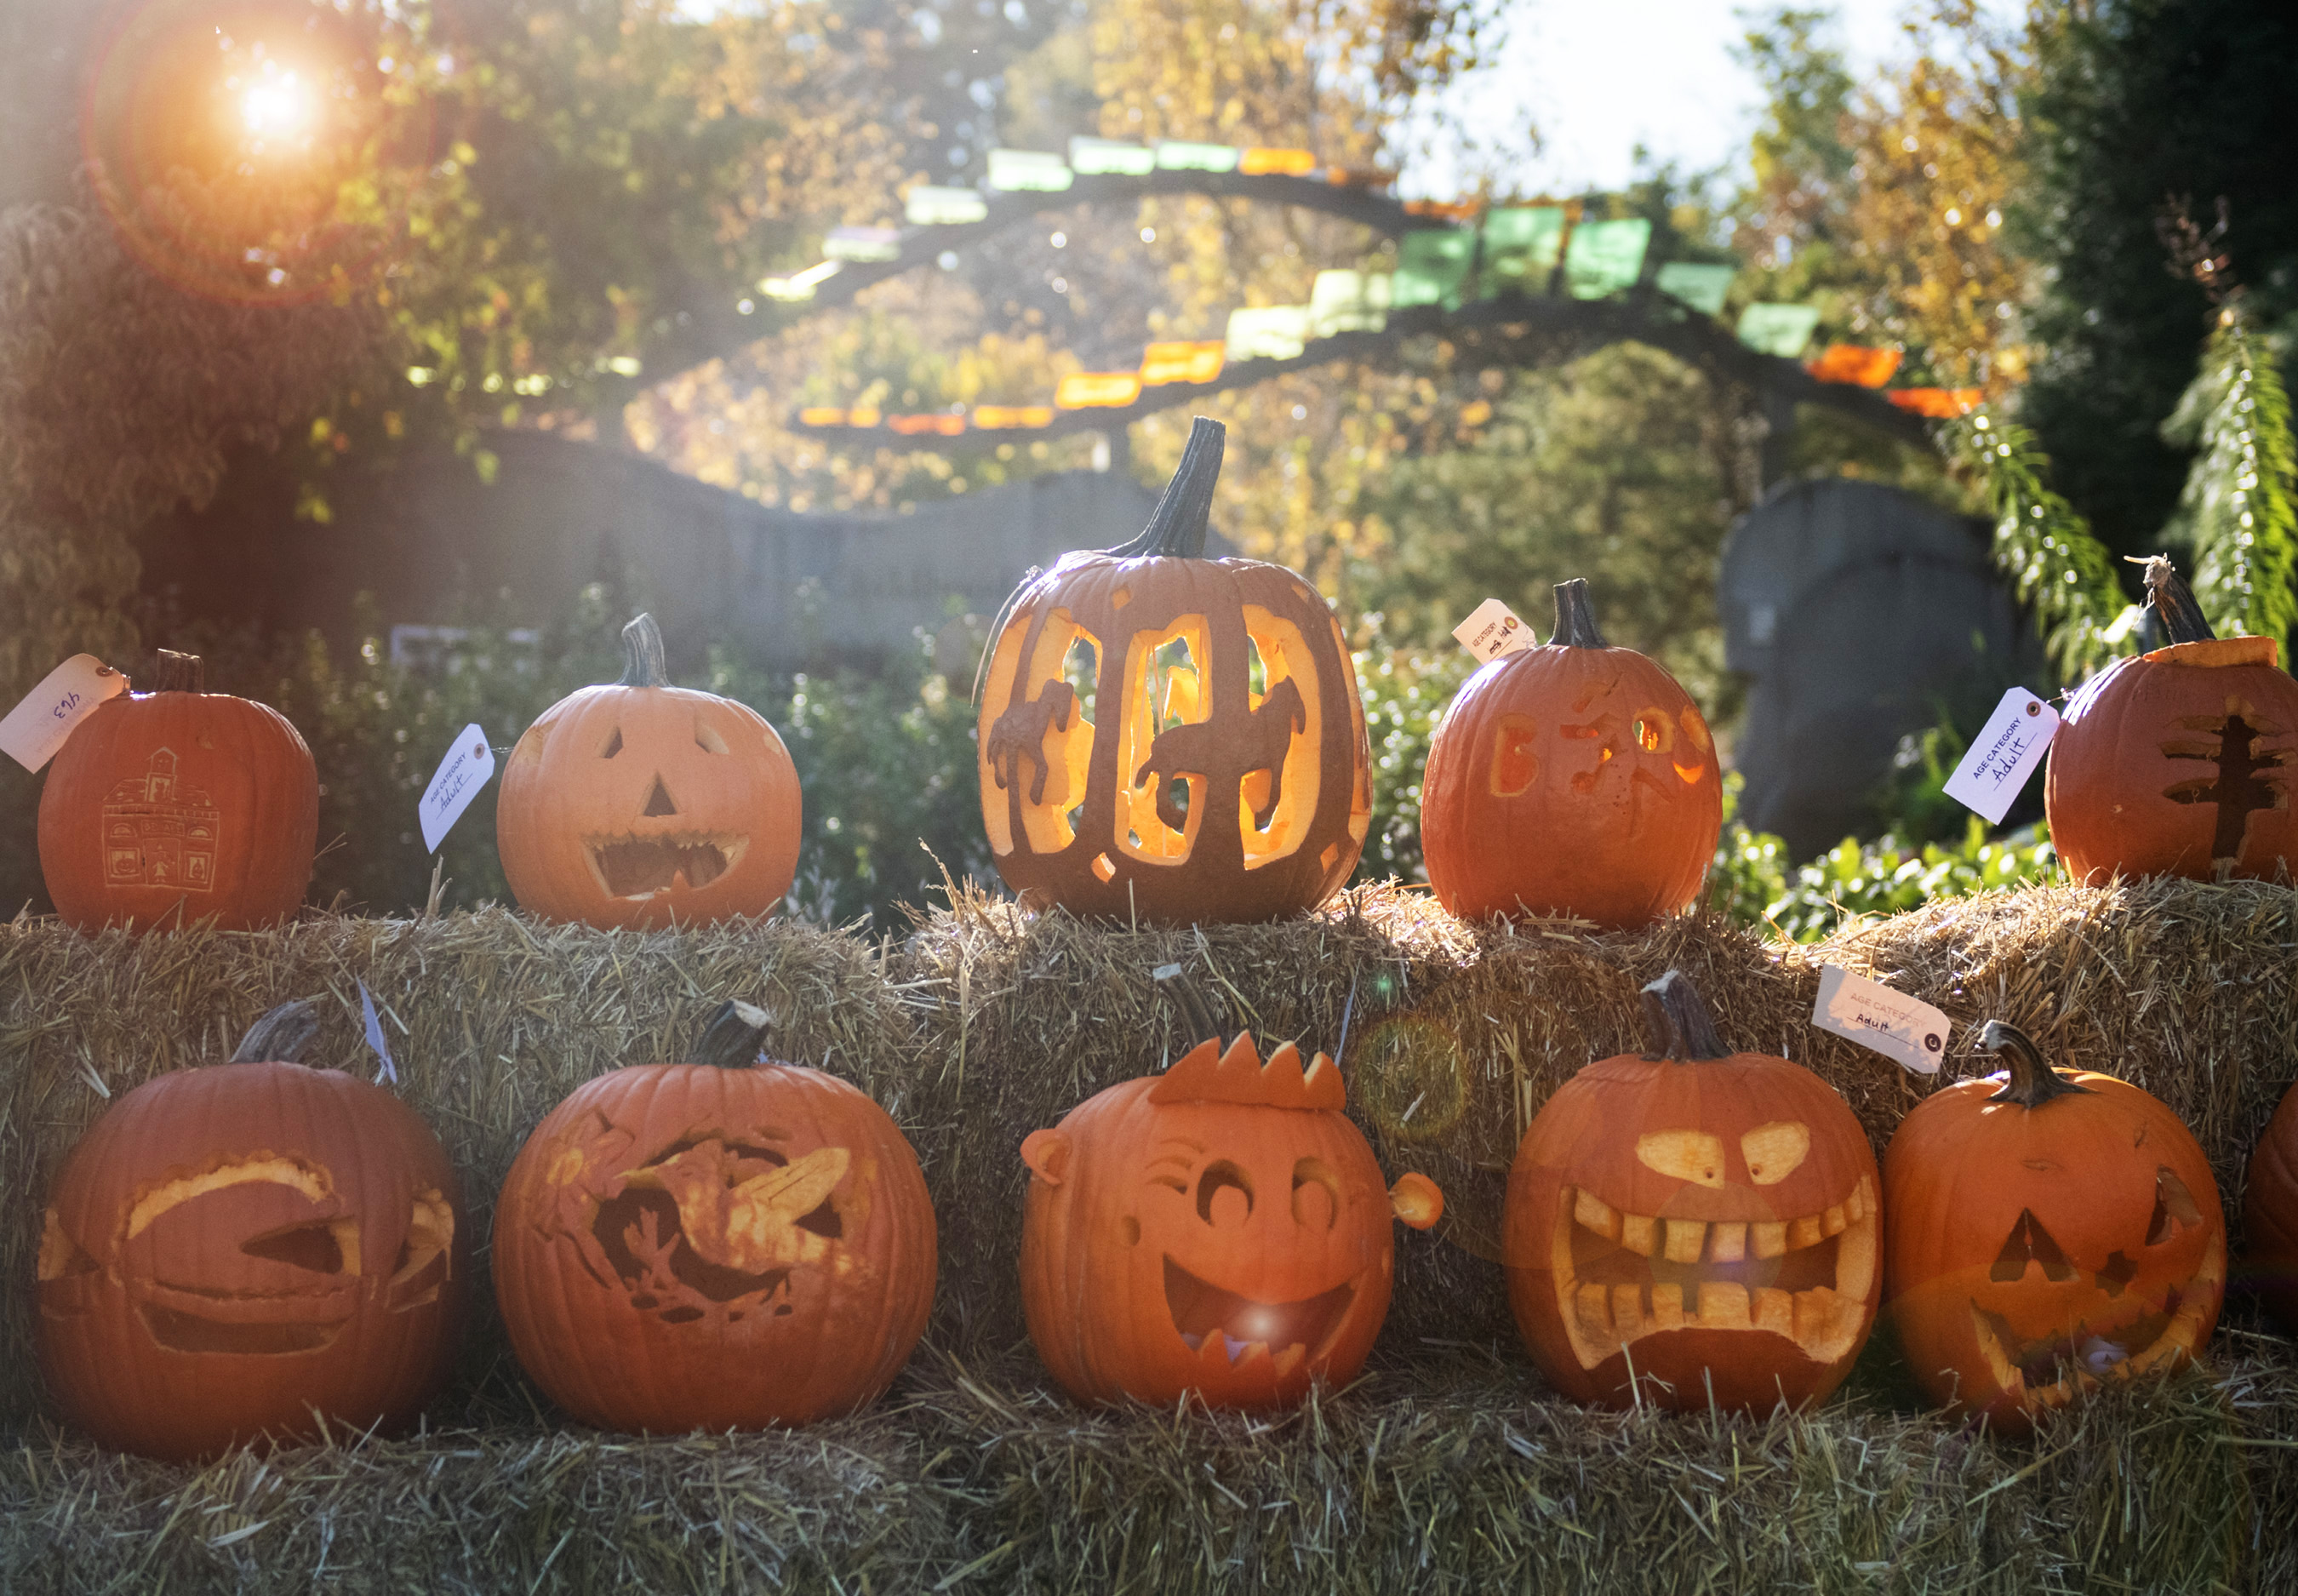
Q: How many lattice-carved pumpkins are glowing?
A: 1